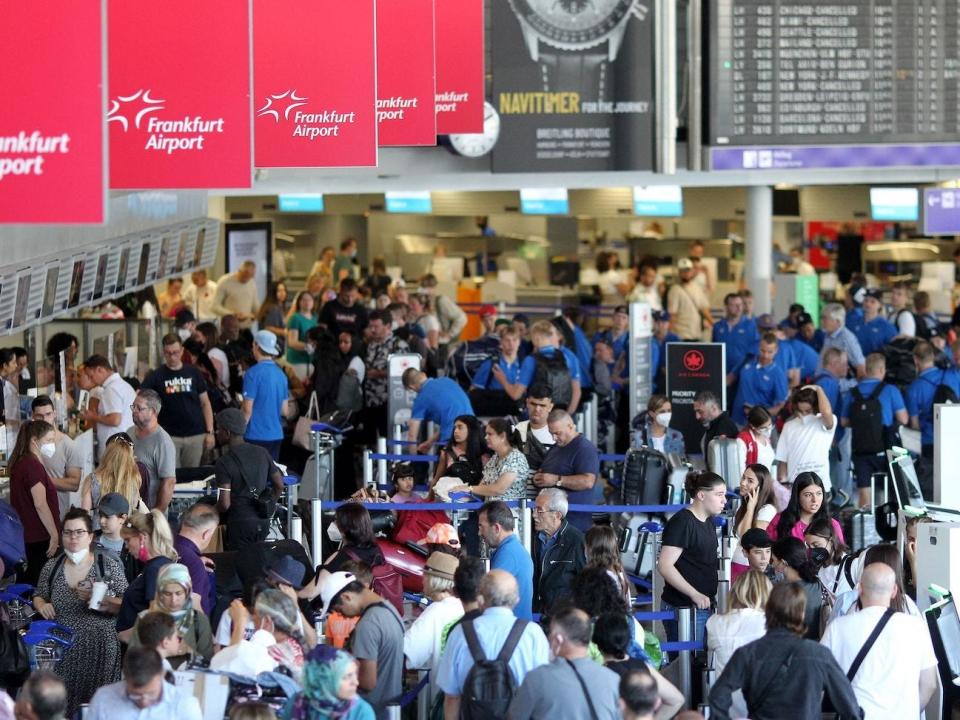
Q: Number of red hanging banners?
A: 5